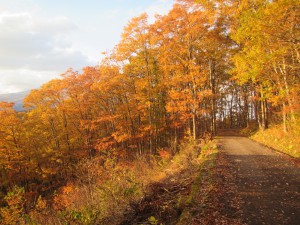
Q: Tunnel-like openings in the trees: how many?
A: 1